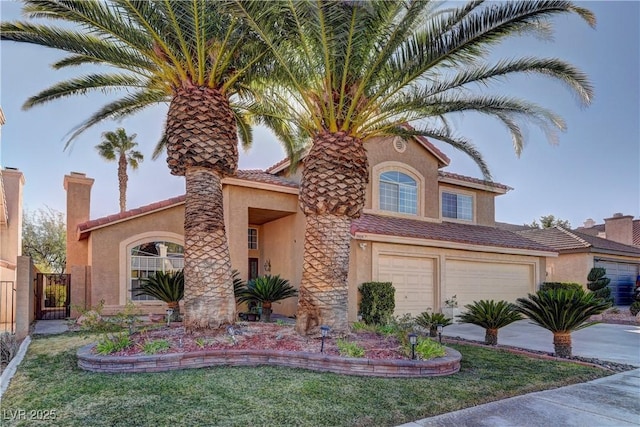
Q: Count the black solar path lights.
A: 3